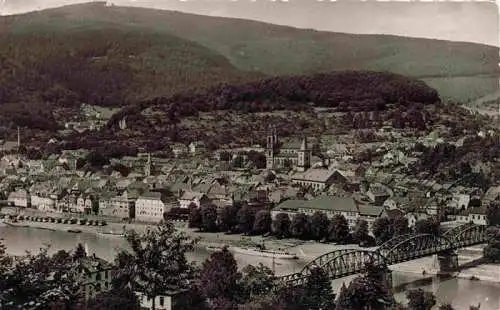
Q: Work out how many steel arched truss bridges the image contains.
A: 1